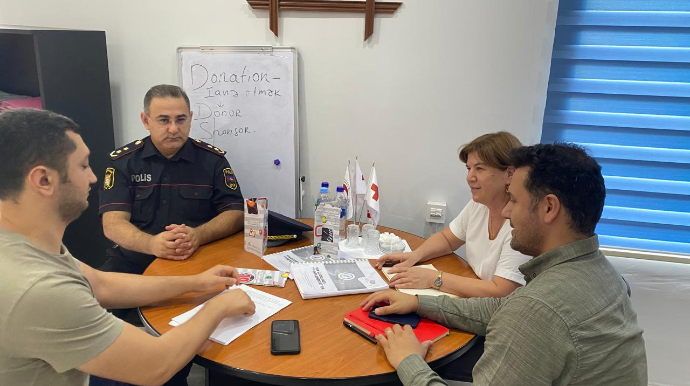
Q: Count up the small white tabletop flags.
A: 3